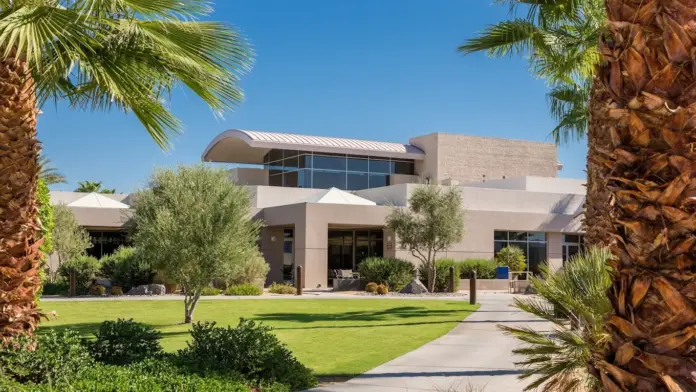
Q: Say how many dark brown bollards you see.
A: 4